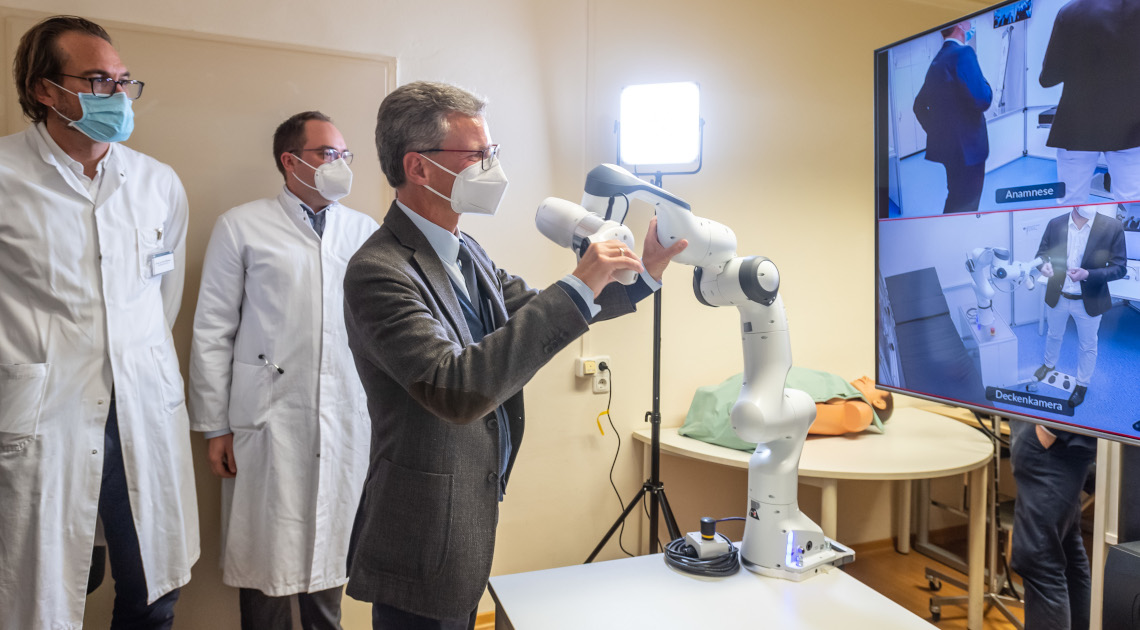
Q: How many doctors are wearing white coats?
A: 2